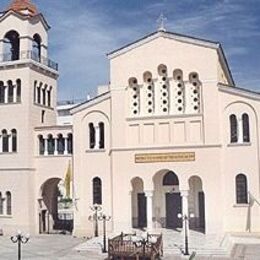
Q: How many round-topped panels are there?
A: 5